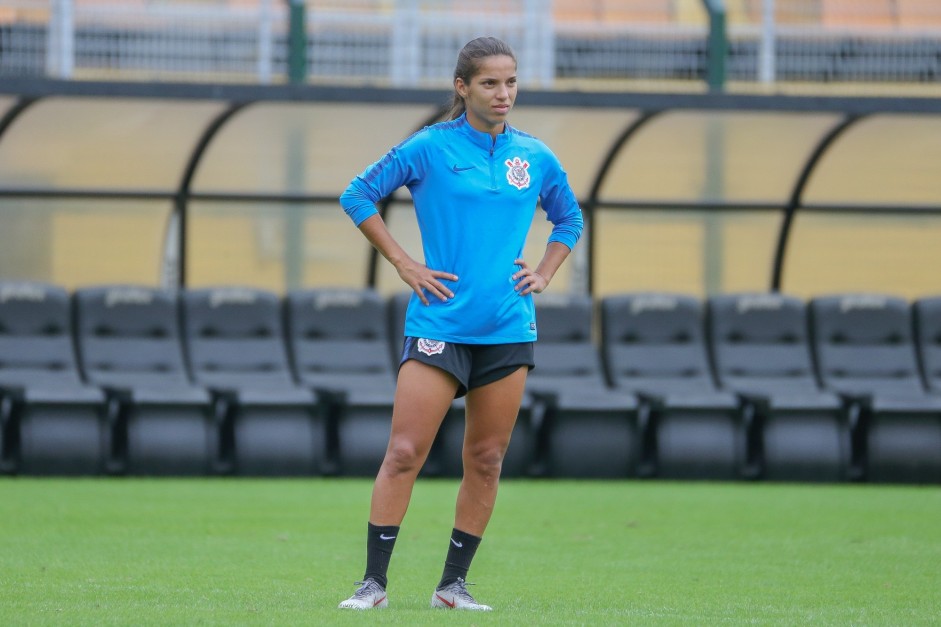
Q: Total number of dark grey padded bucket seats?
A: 10